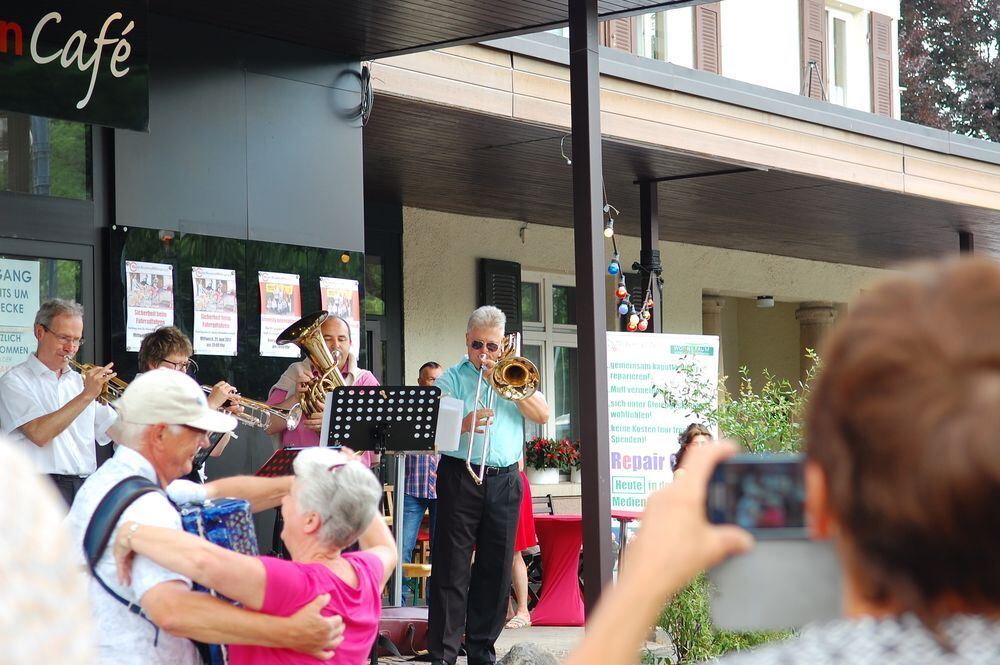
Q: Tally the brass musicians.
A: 4